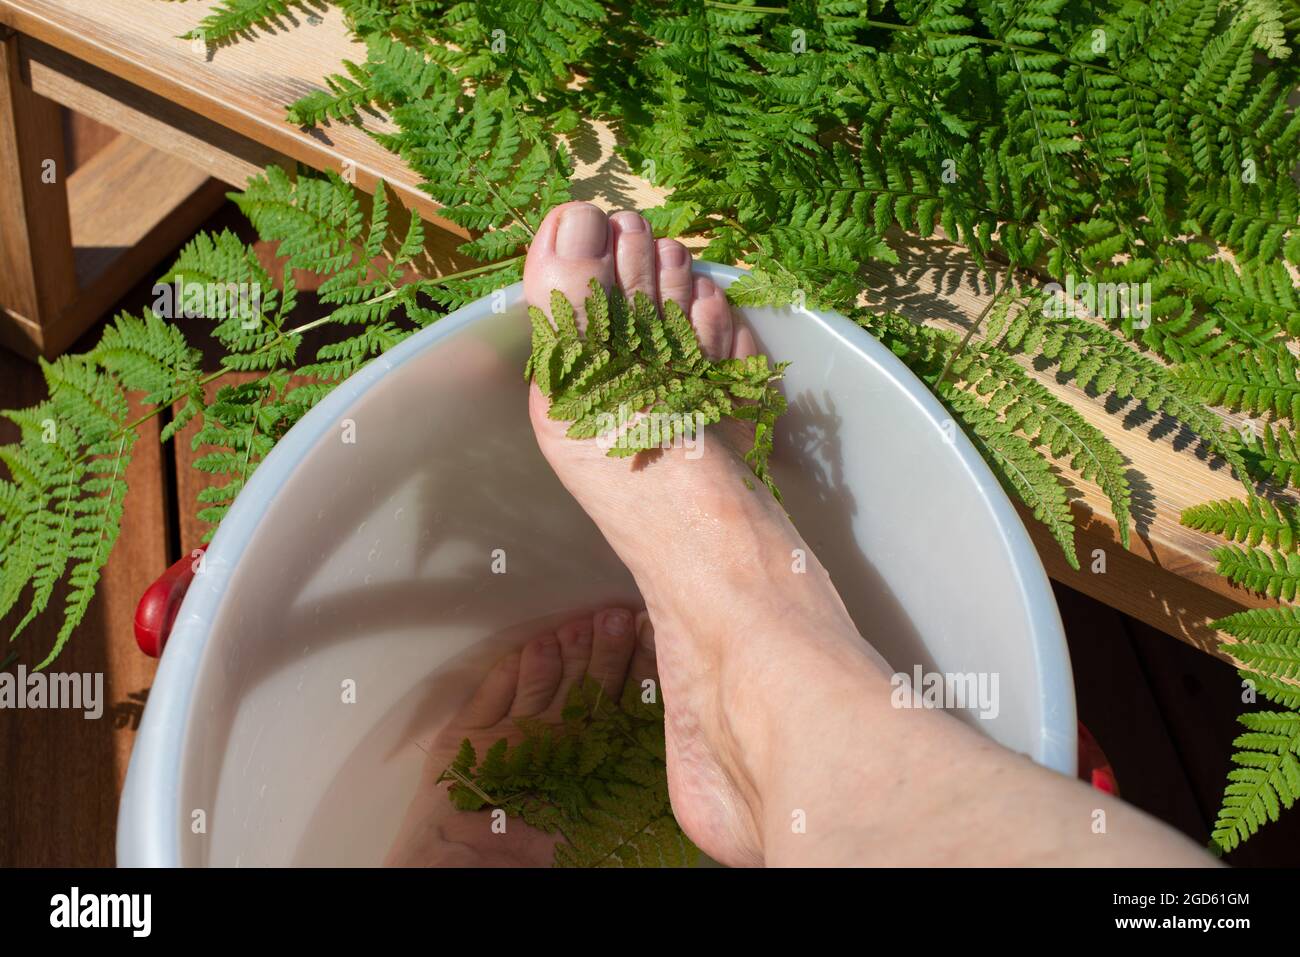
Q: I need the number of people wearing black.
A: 0